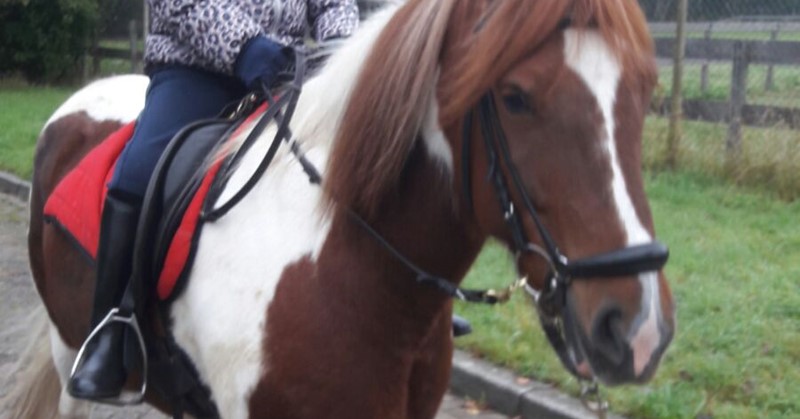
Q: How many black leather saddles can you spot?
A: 1